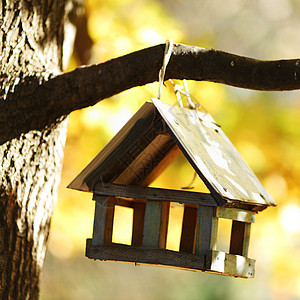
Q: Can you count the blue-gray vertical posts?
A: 3